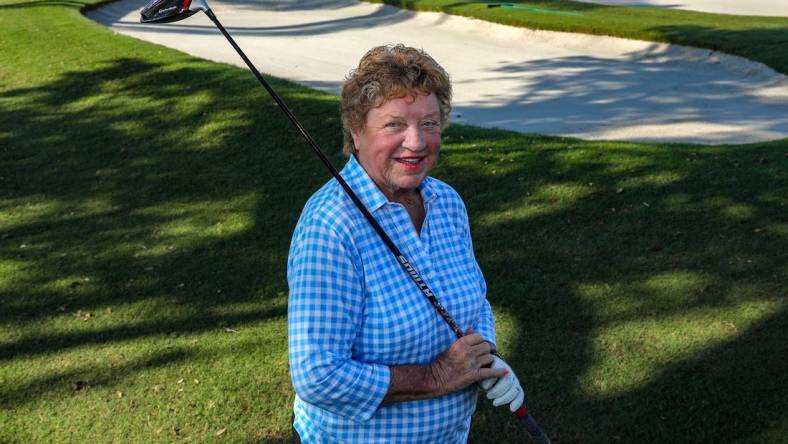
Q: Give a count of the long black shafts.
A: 1